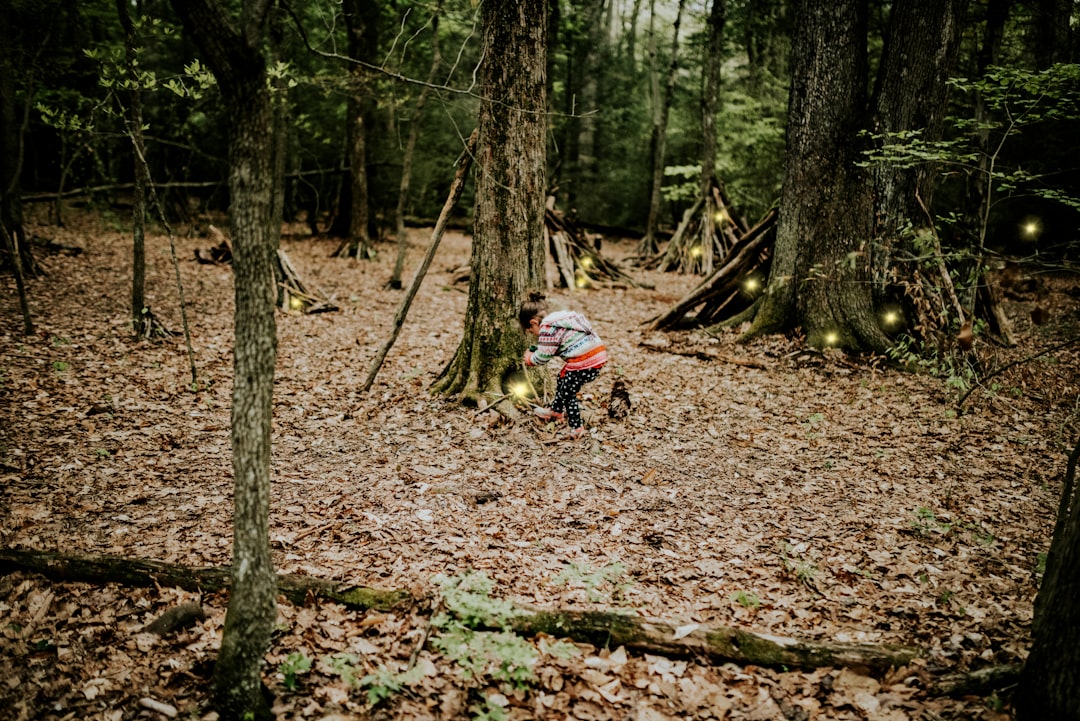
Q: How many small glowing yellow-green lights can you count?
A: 10